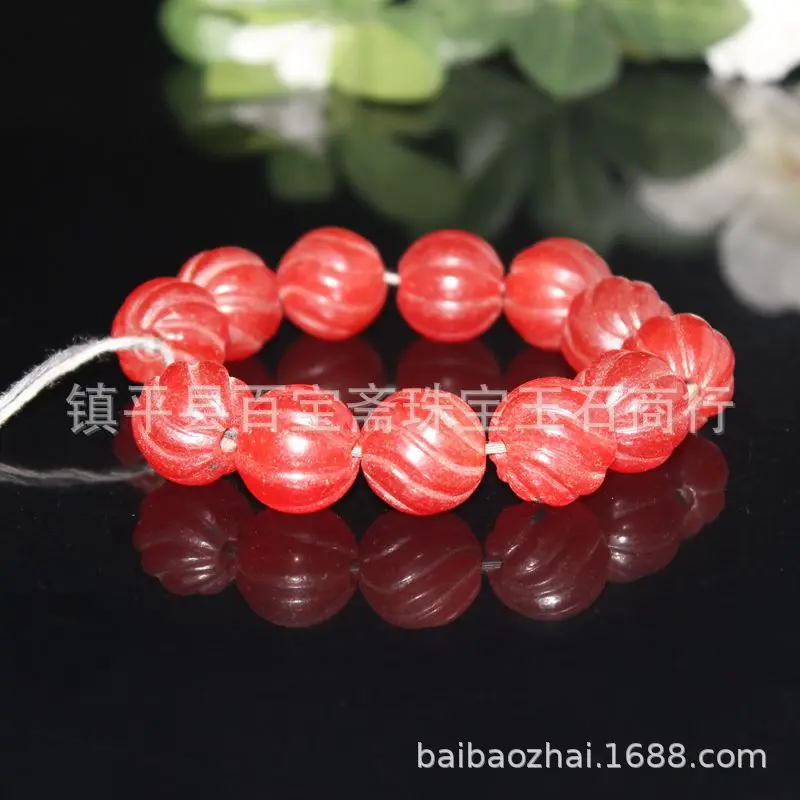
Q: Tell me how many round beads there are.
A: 12